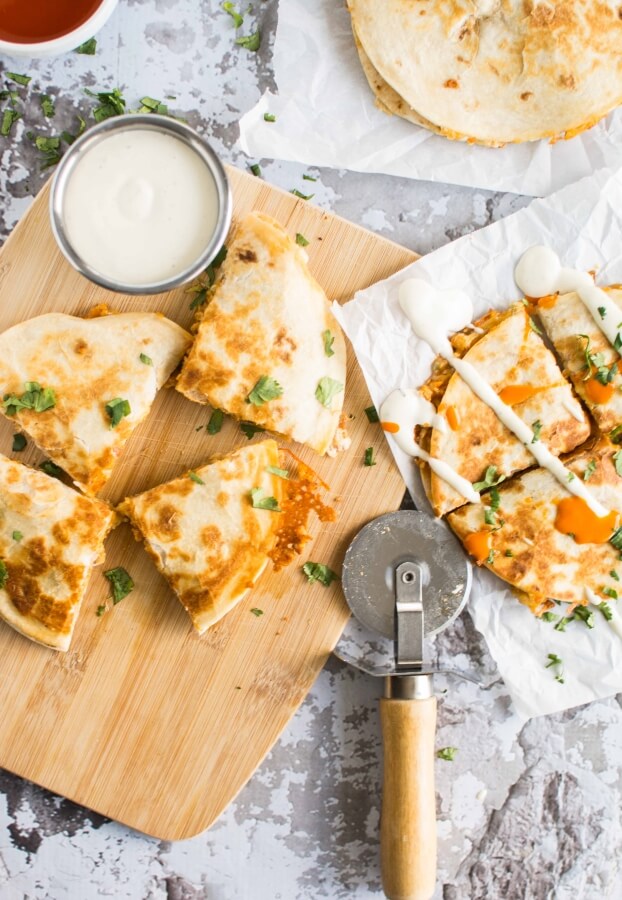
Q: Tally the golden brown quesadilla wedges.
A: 7